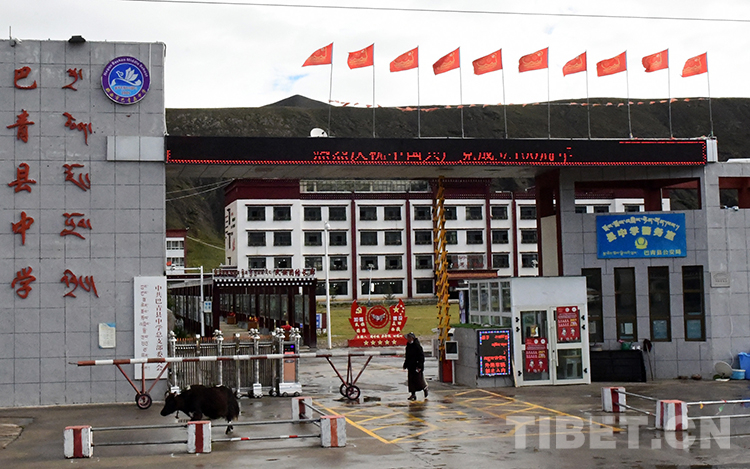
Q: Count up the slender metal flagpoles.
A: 10